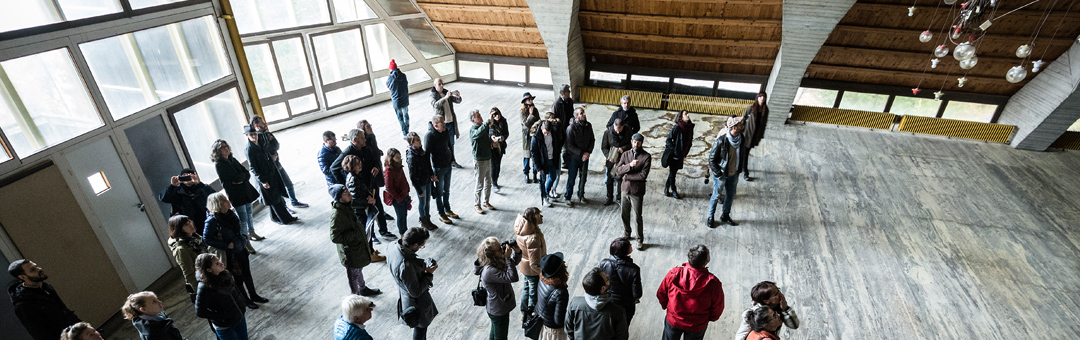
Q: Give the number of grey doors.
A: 1